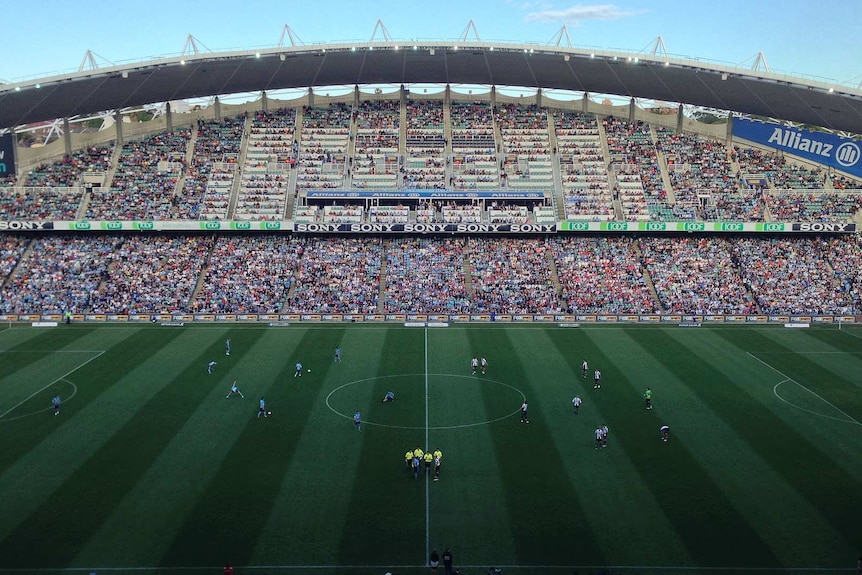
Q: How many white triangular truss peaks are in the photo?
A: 8